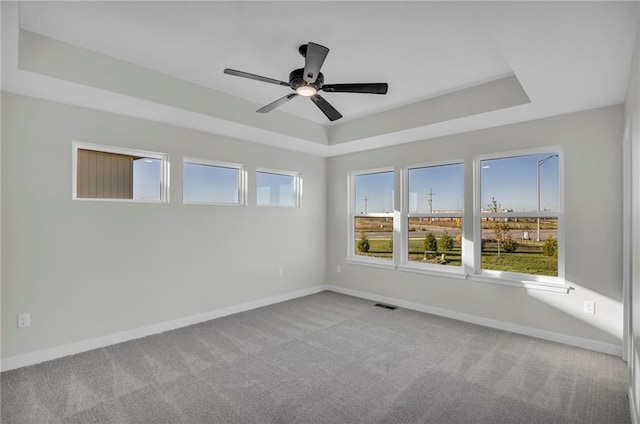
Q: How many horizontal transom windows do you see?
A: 3